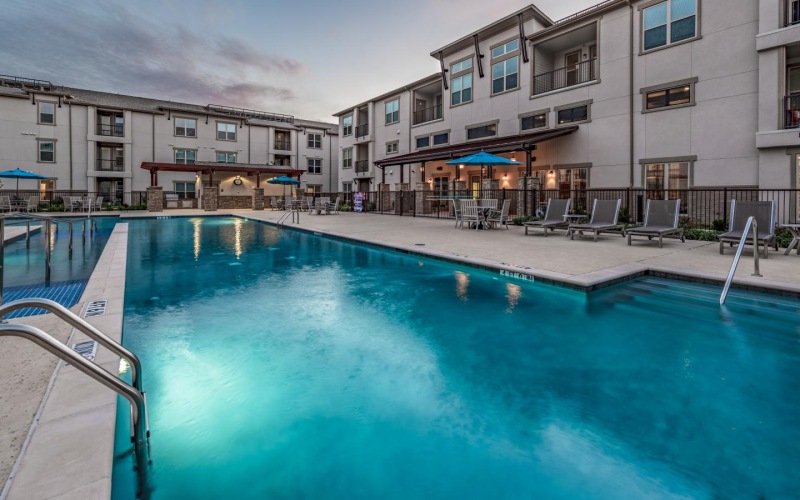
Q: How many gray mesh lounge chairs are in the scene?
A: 4